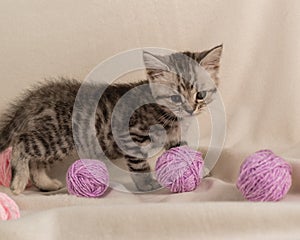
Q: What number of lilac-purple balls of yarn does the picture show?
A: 3